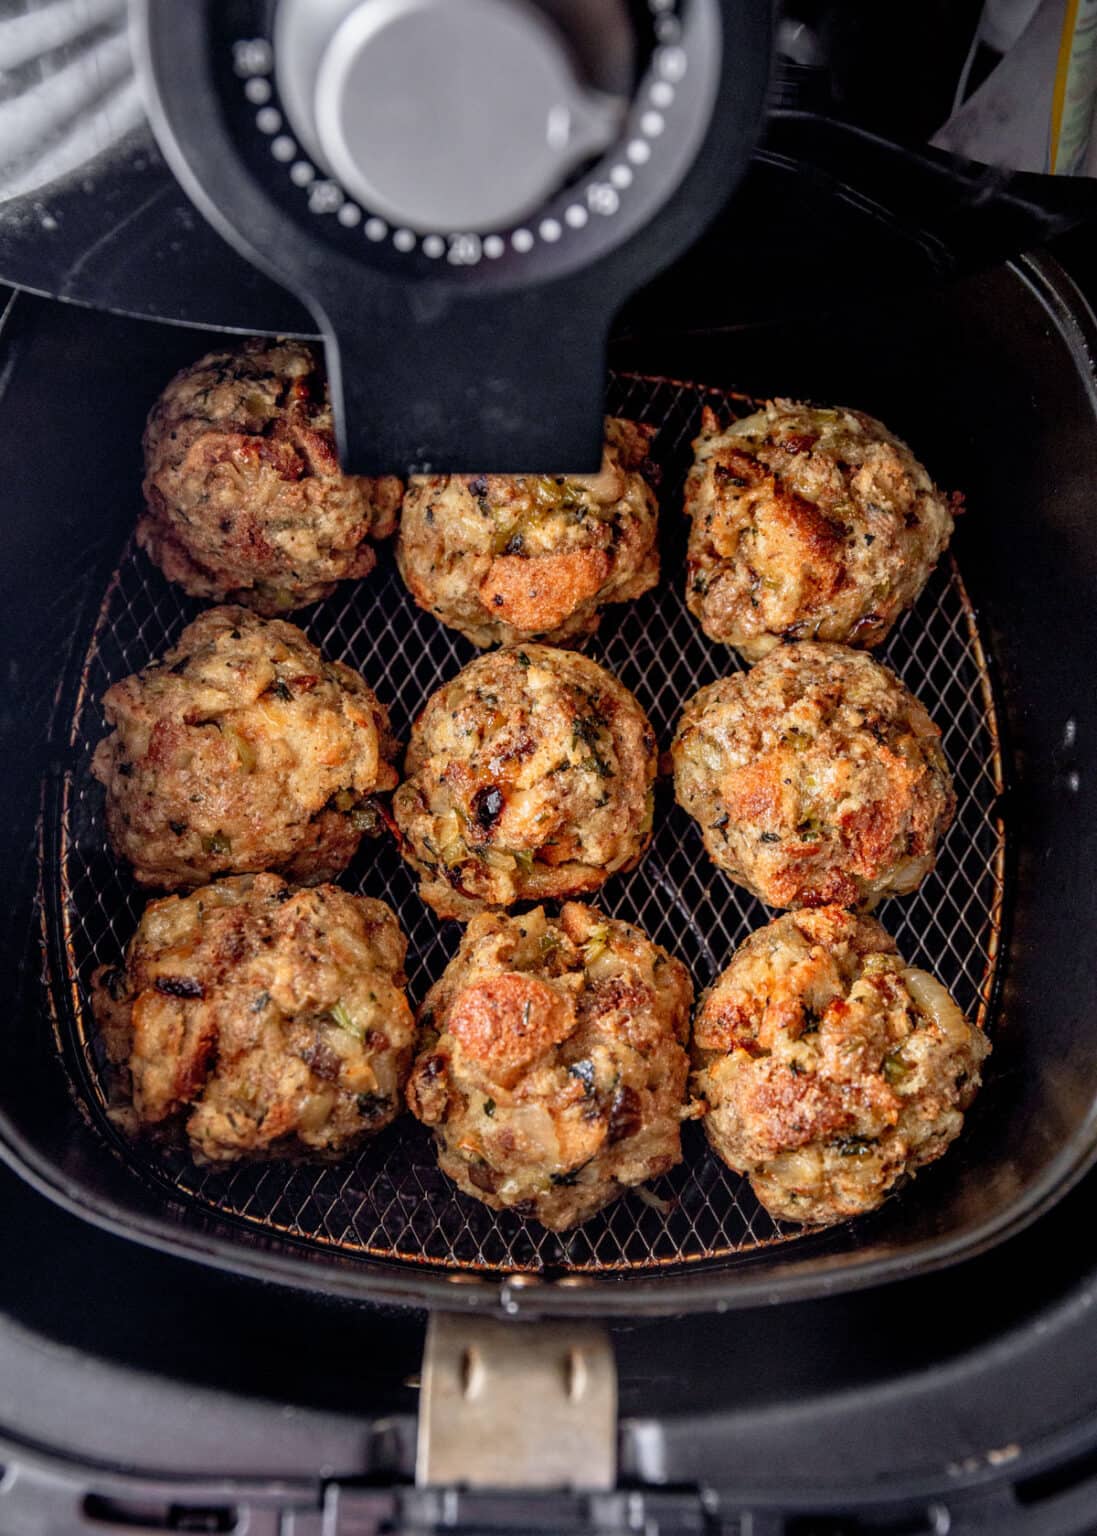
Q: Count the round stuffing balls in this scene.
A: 9